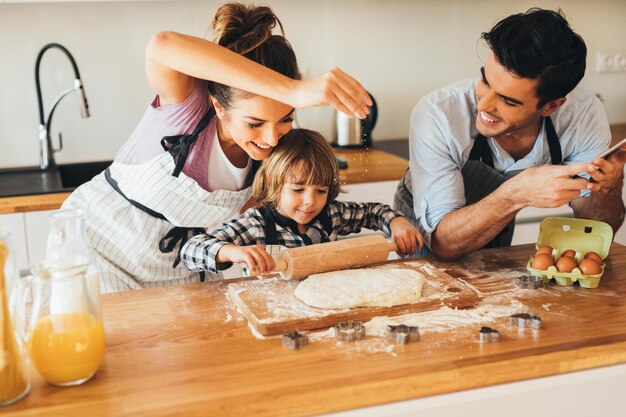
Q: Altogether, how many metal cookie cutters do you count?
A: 6